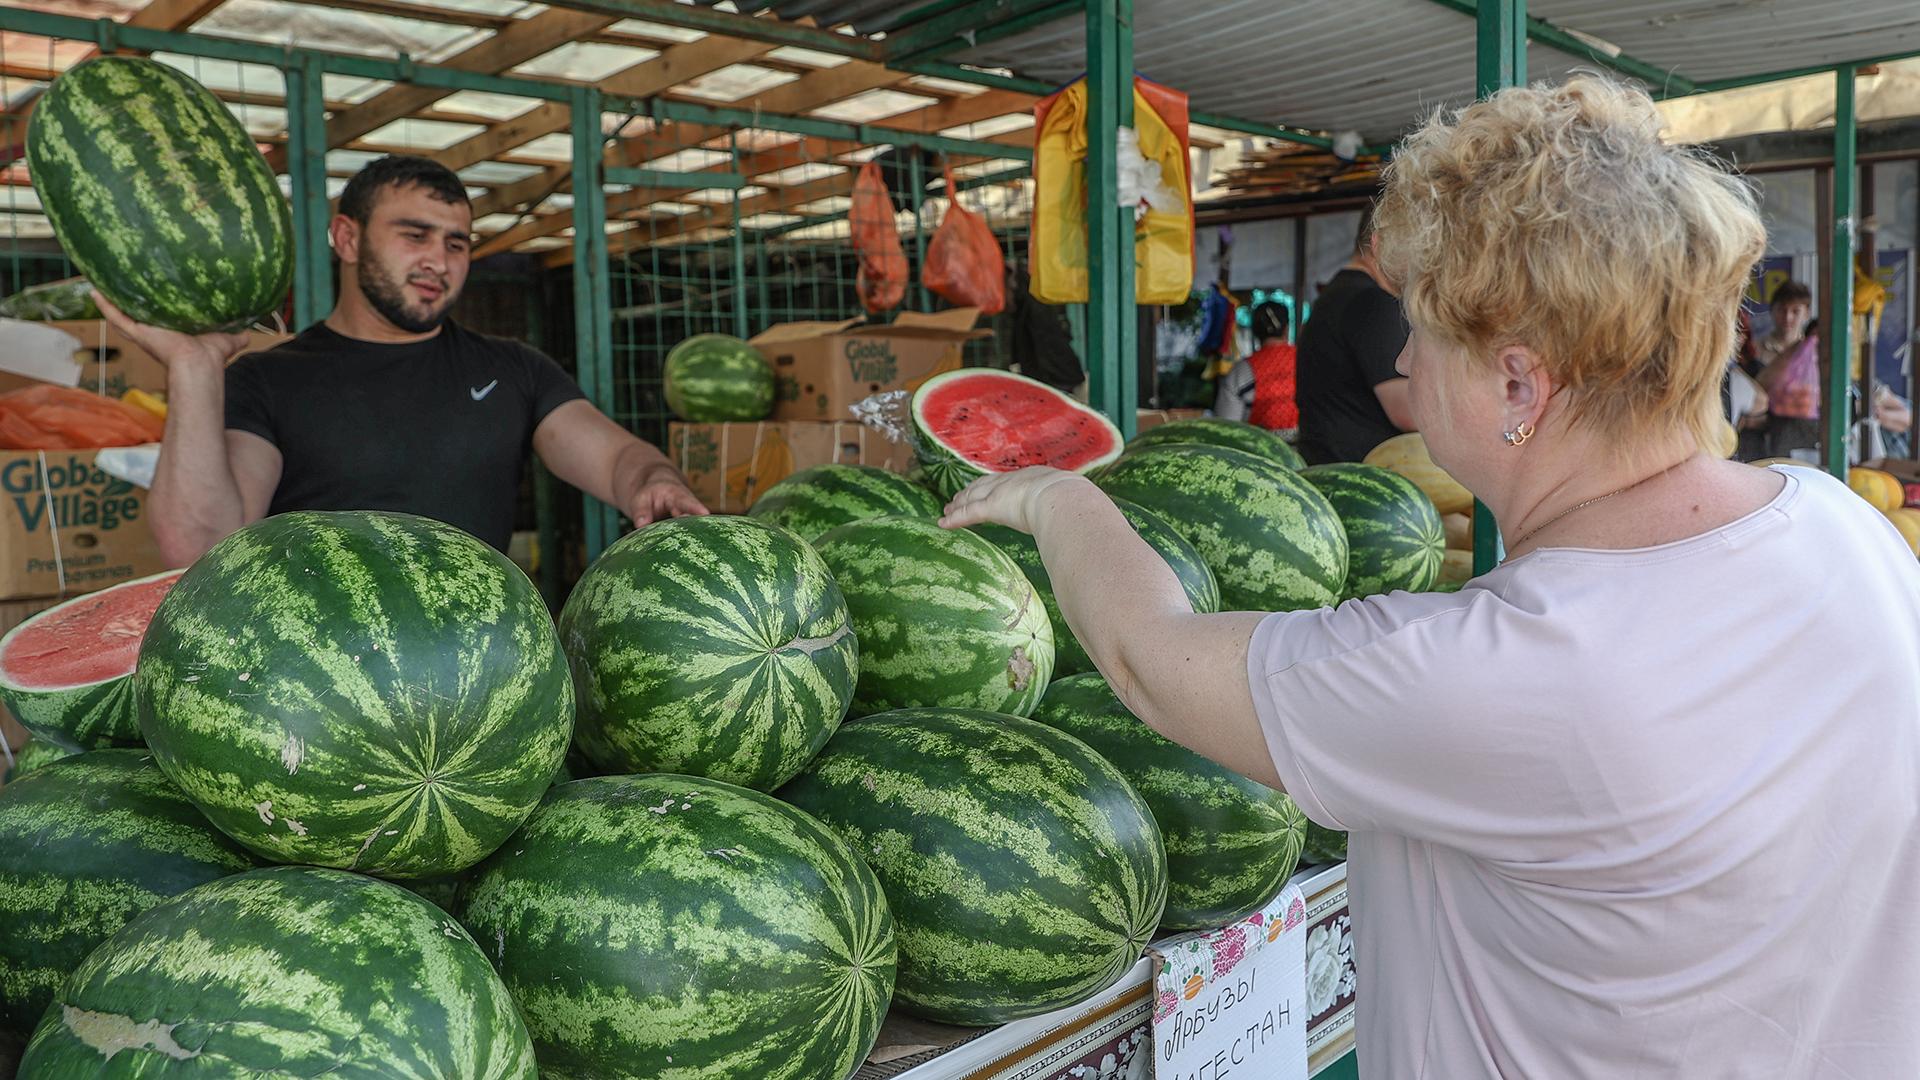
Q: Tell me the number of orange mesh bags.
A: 2